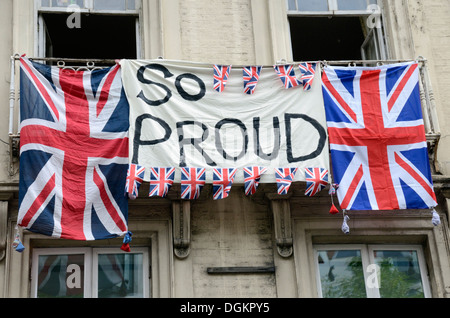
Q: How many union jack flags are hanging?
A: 13